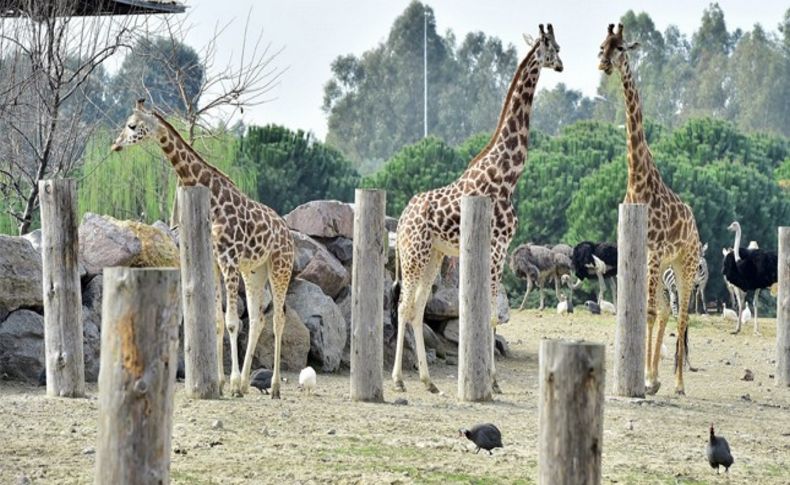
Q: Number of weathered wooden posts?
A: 8